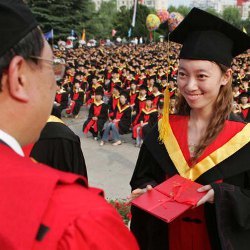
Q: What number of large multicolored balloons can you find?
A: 3